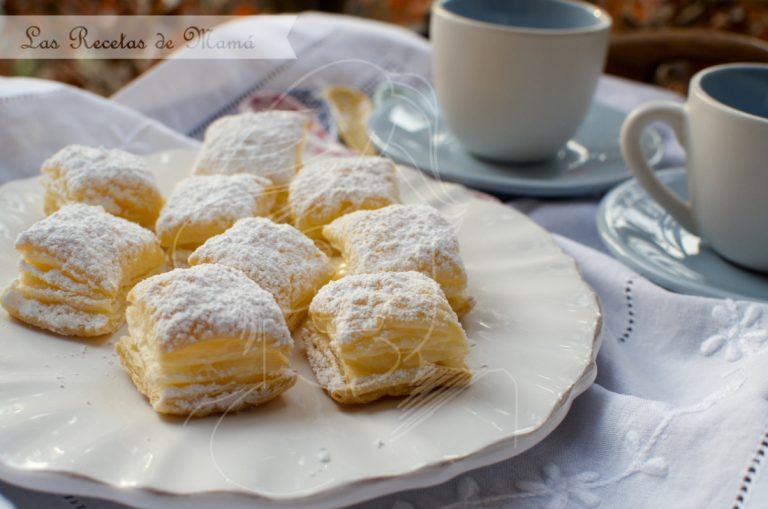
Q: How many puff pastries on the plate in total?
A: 9